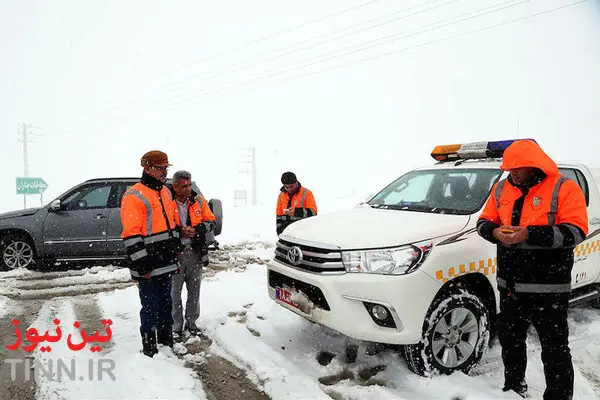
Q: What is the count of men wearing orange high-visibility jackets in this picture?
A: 4